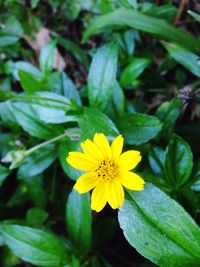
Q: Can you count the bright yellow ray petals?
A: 9